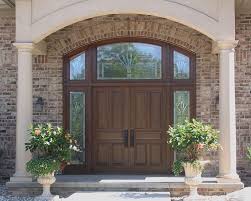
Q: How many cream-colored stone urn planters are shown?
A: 2